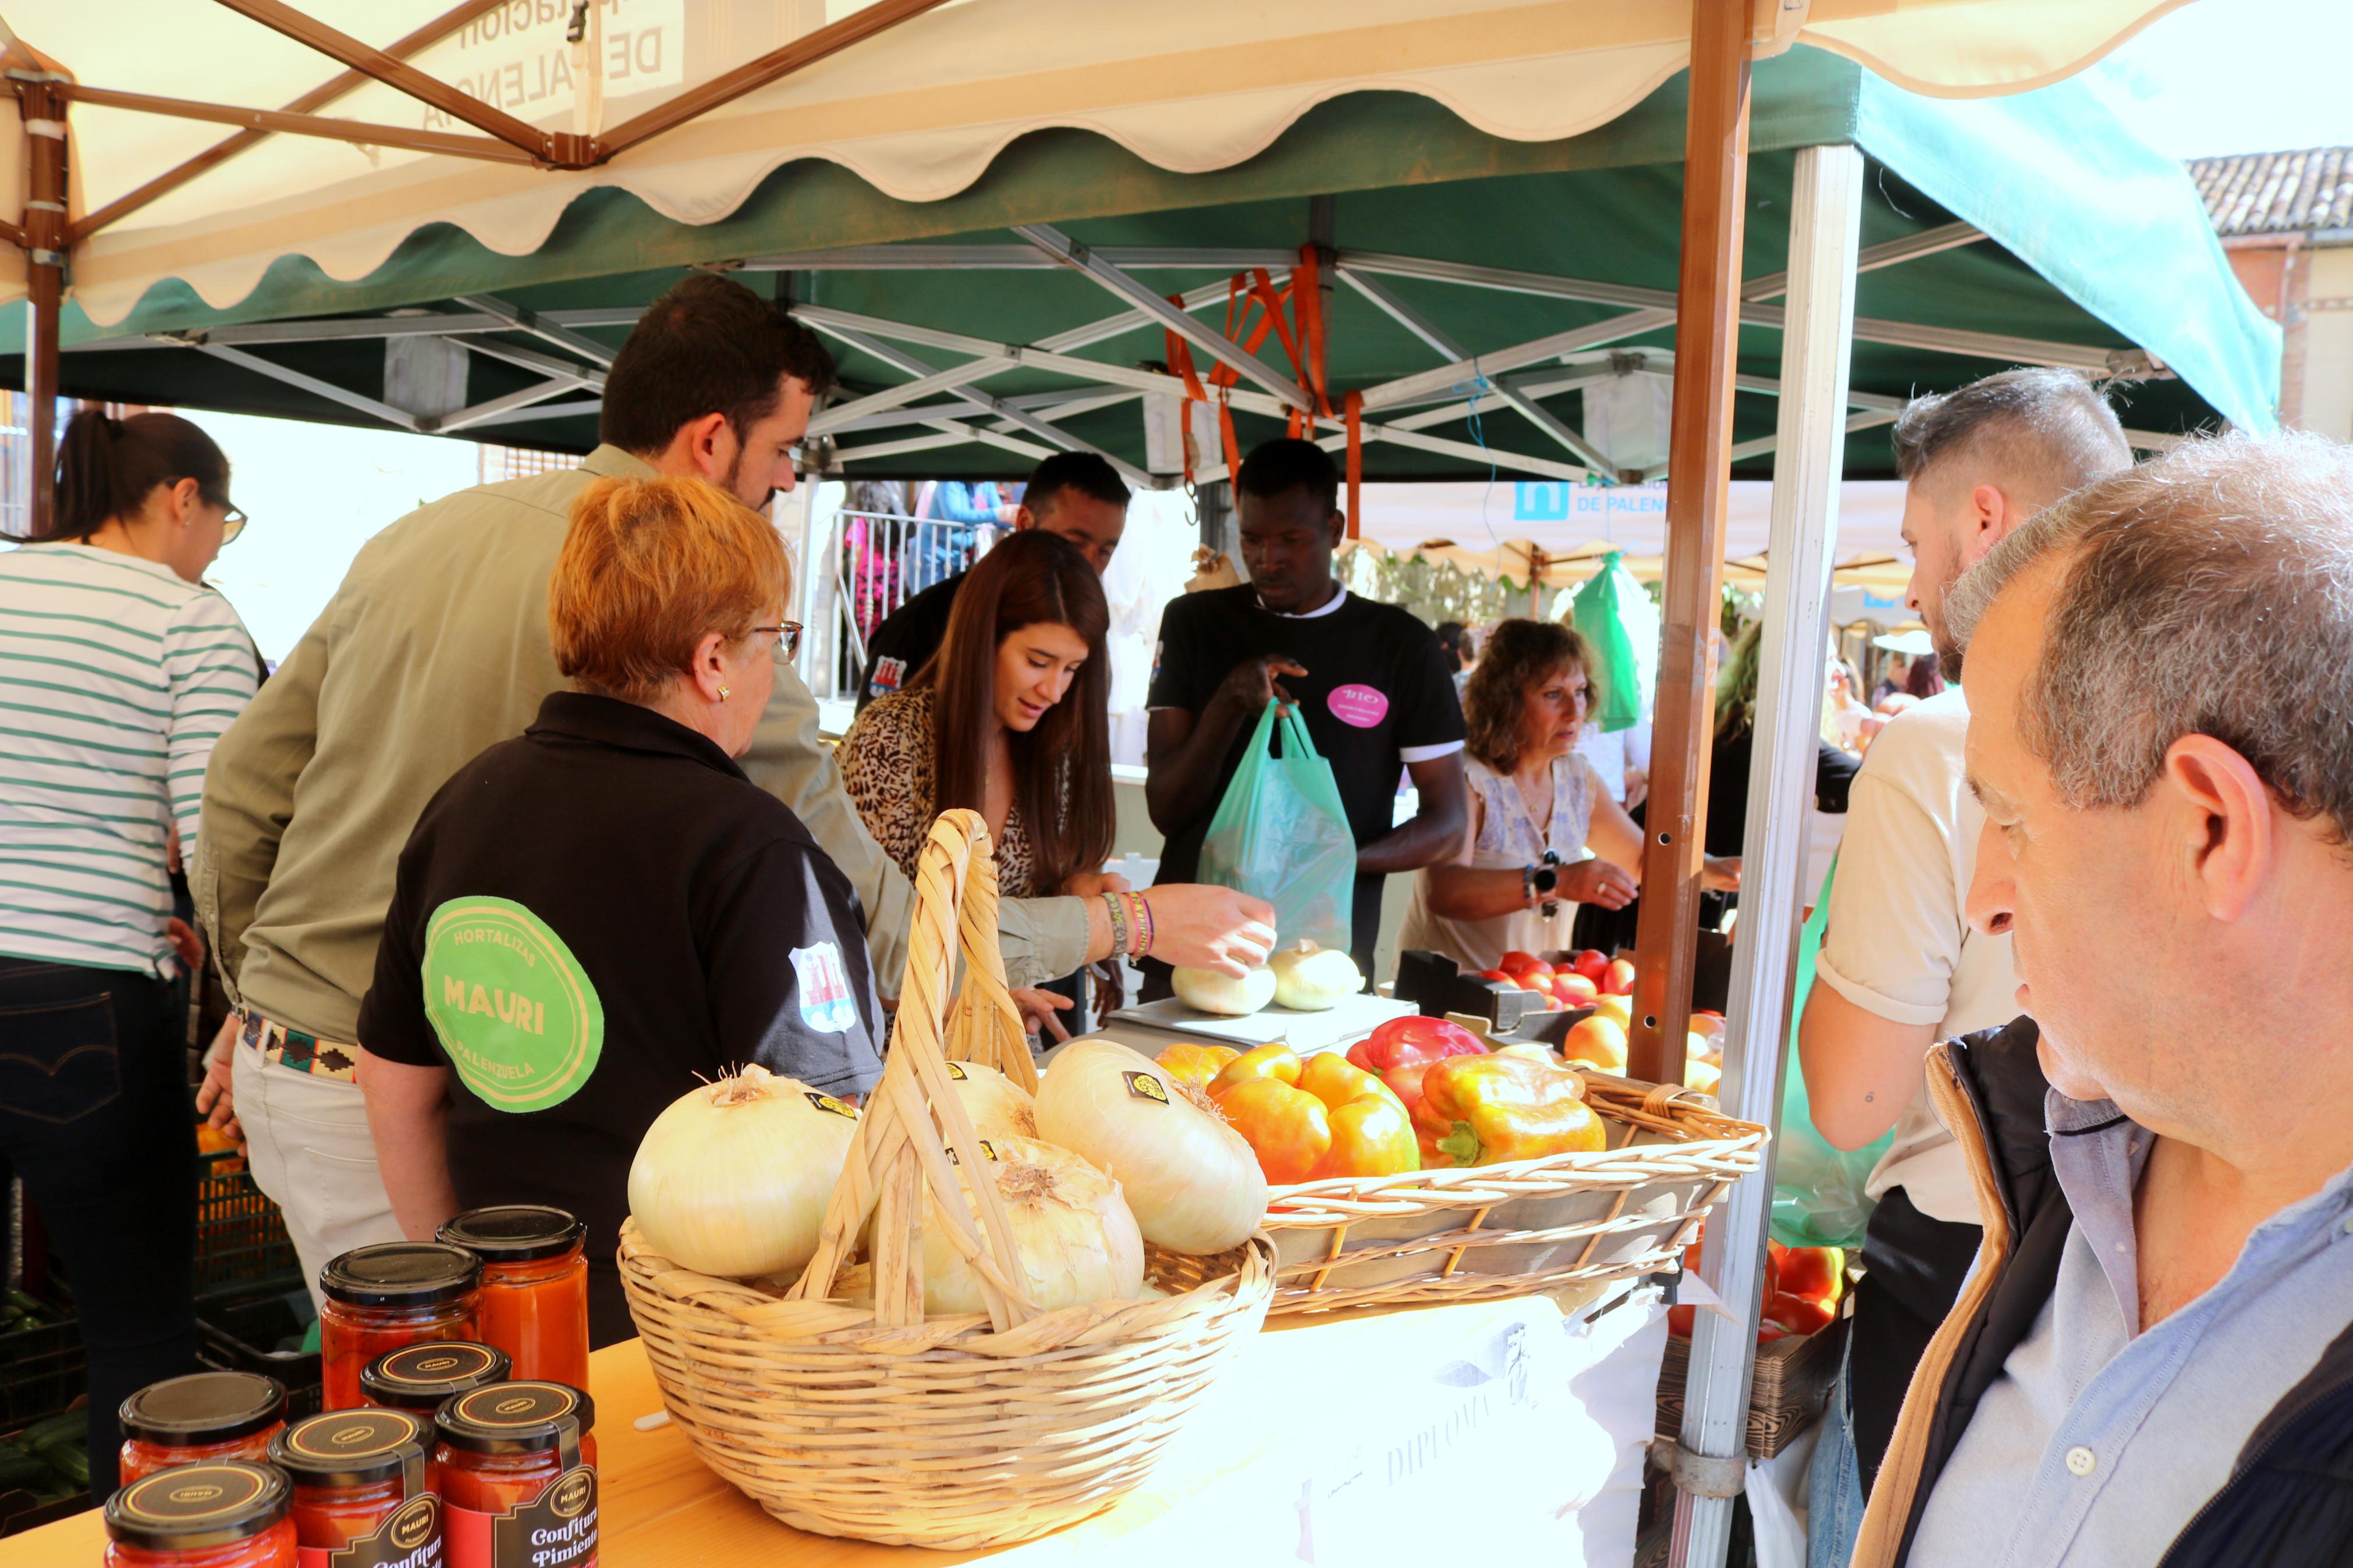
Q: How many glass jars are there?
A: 7